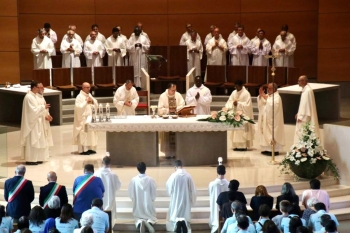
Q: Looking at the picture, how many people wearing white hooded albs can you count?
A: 4